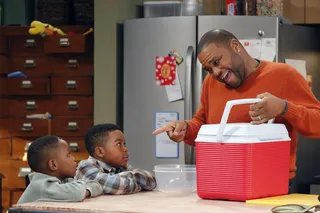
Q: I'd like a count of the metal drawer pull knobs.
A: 13